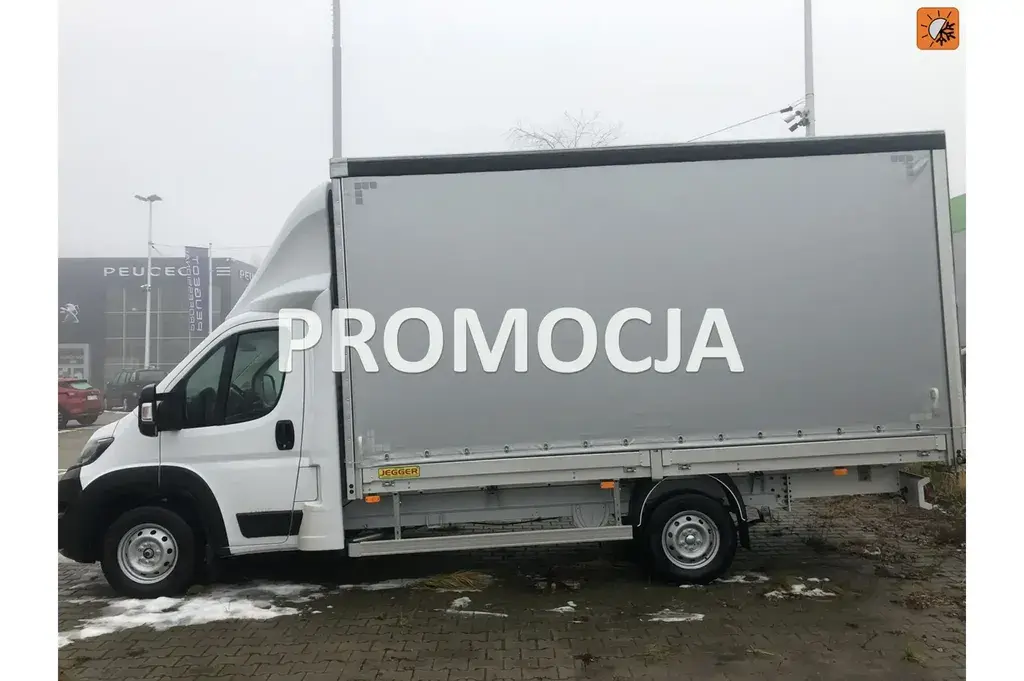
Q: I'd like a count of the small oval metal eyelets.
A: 14